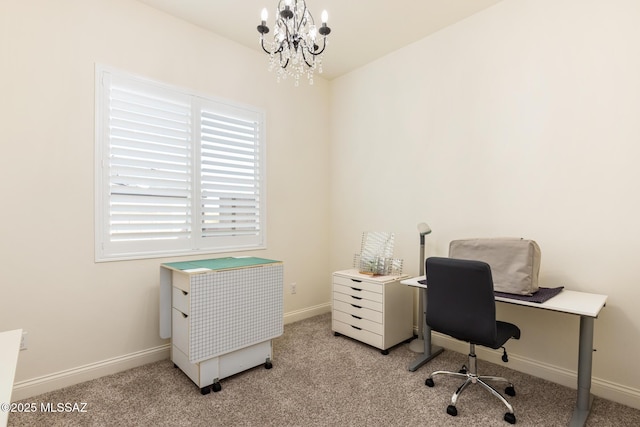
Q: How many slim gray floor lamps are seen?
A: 1